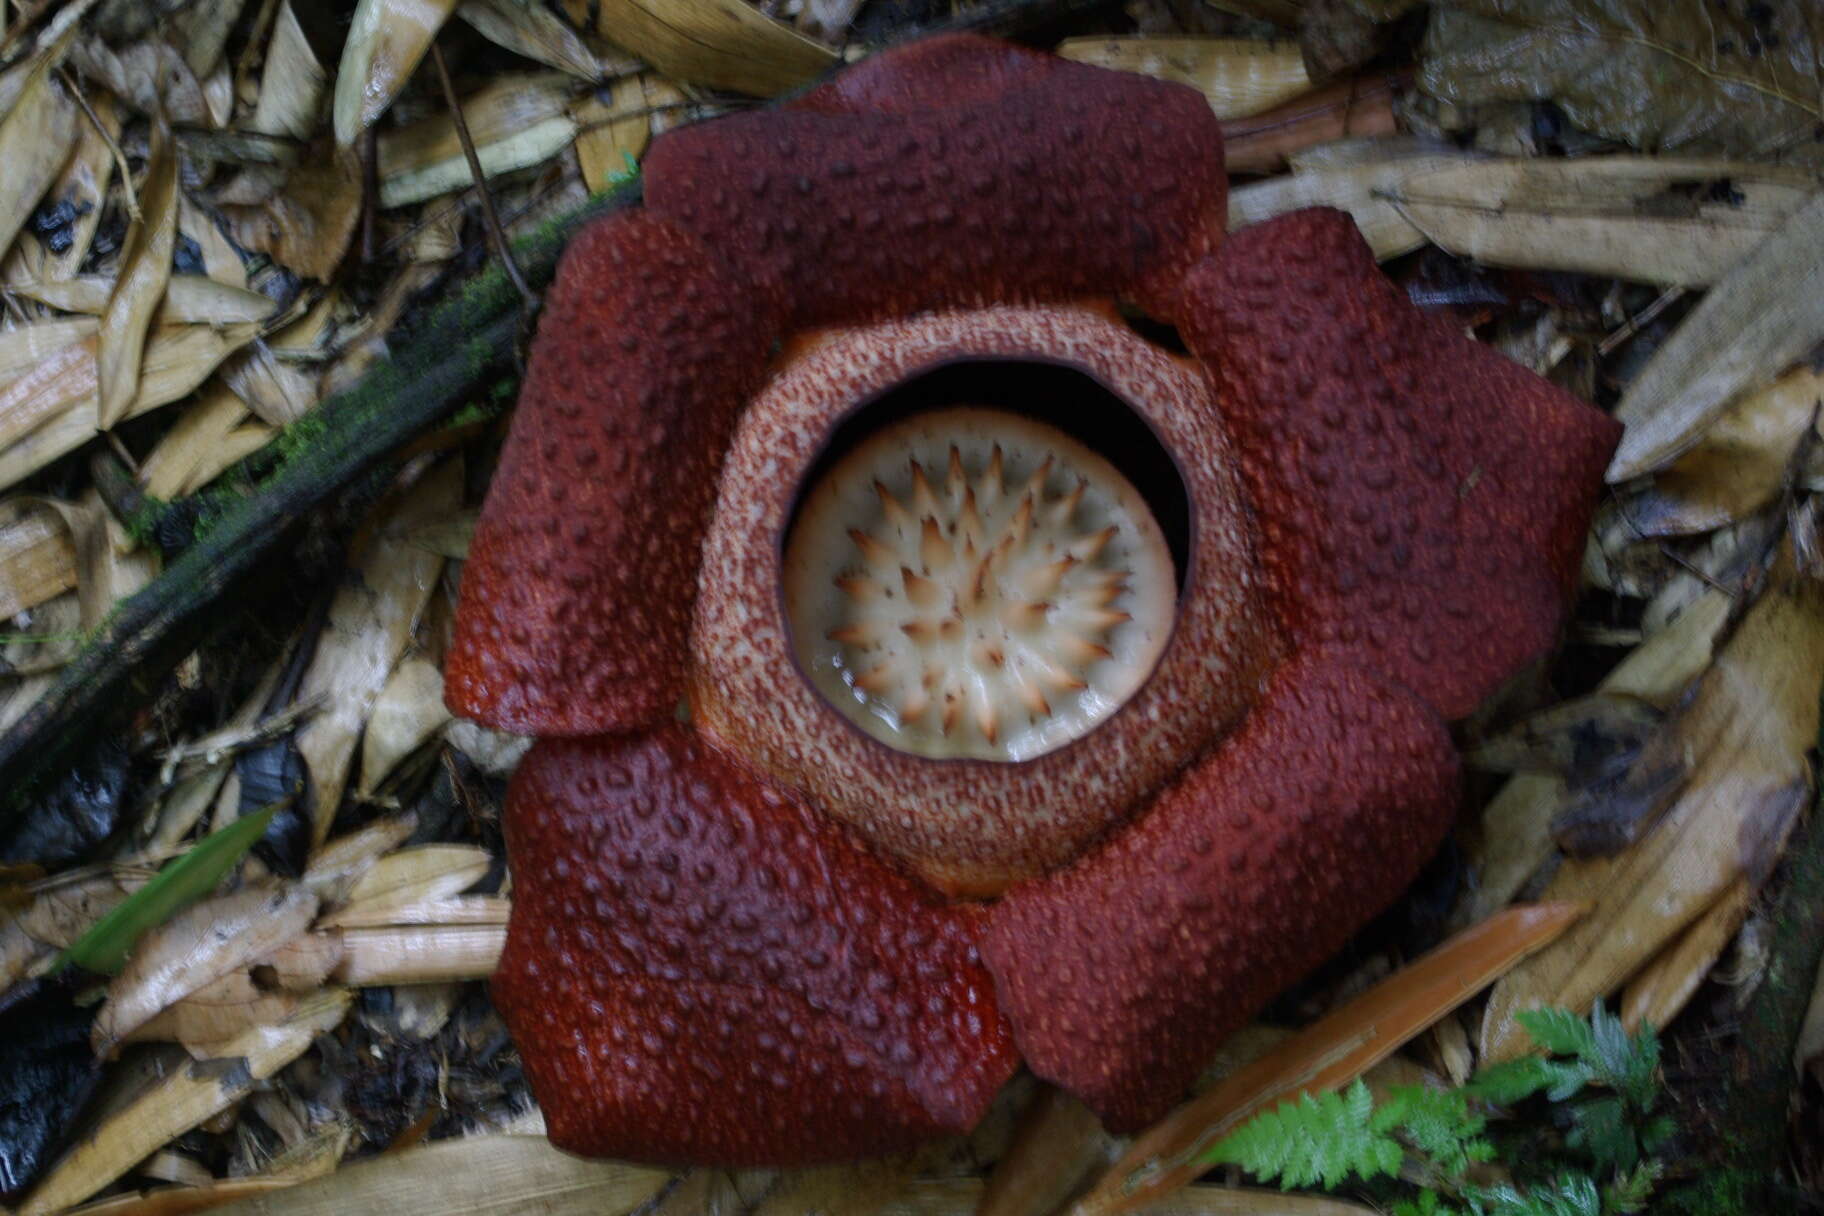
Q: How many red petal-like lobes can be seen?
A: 5